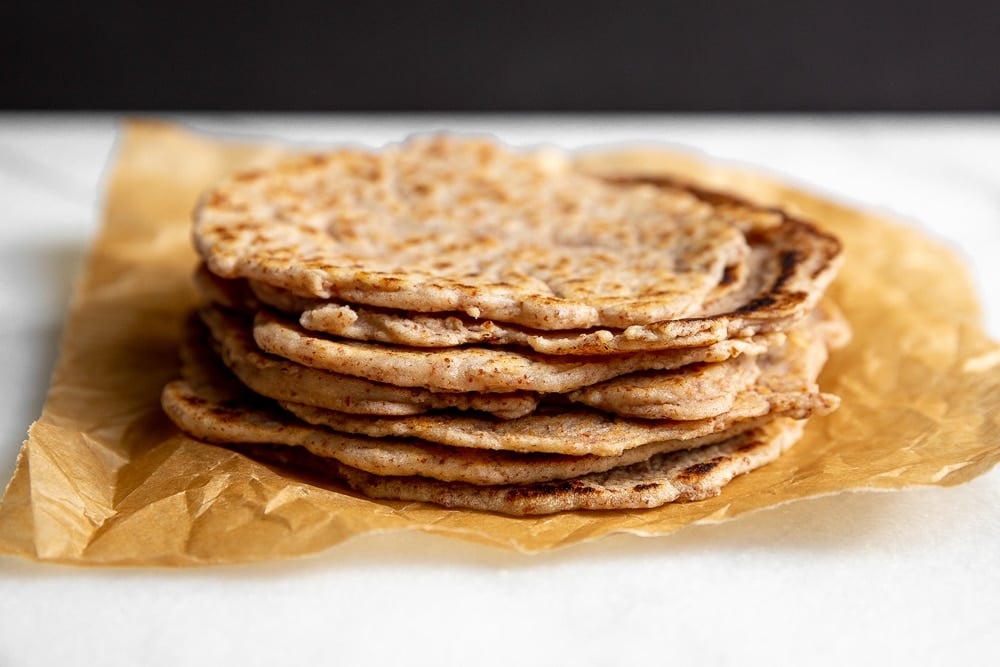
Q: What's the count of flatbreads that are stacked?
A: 7